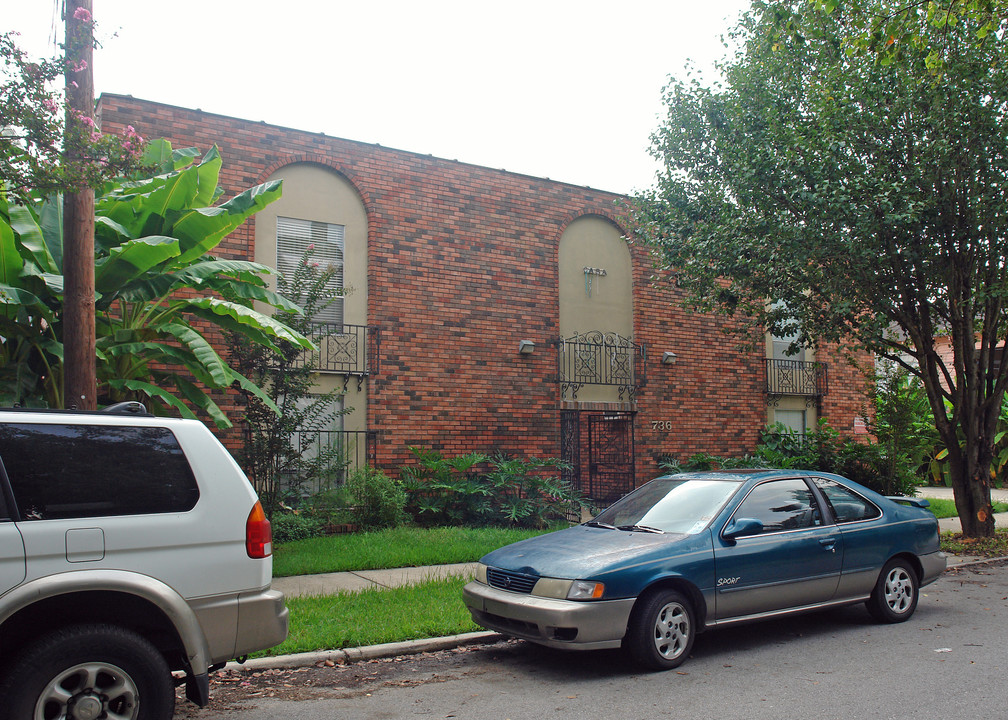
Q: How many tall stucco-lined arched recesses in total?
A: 3